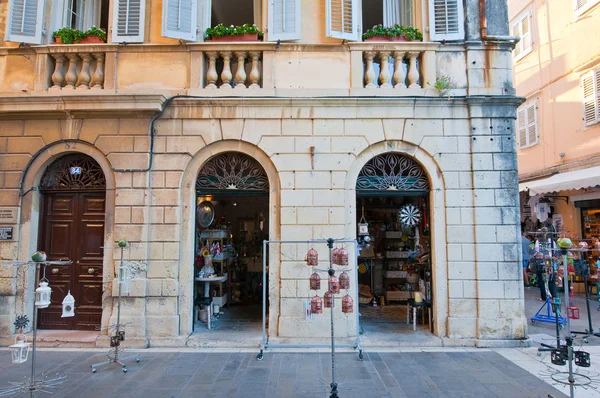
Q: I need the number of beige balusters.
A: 12